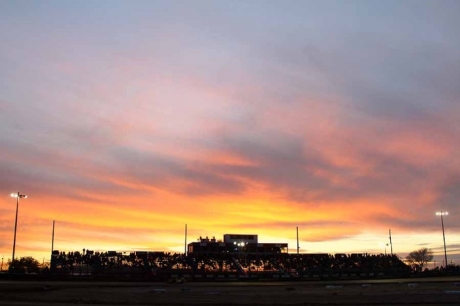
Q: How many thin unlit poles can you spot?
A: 4